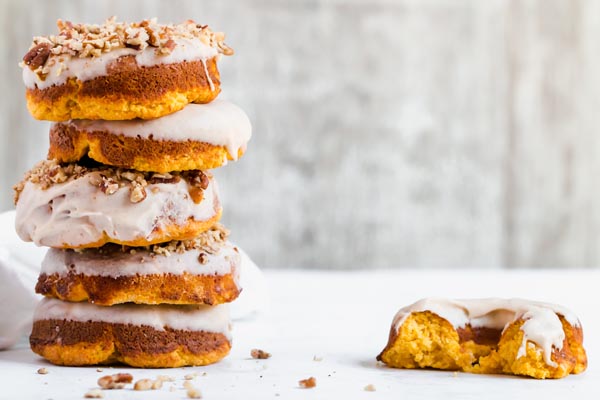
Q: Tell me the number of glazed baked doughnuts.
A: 6